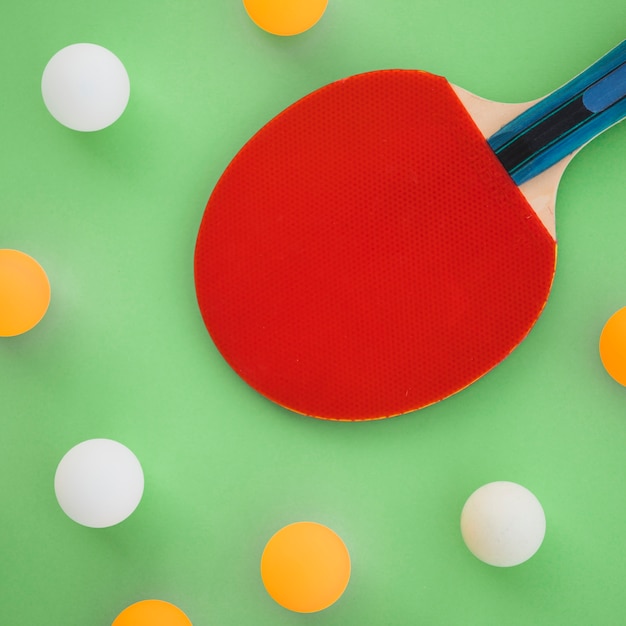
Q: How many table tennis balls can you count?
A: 8